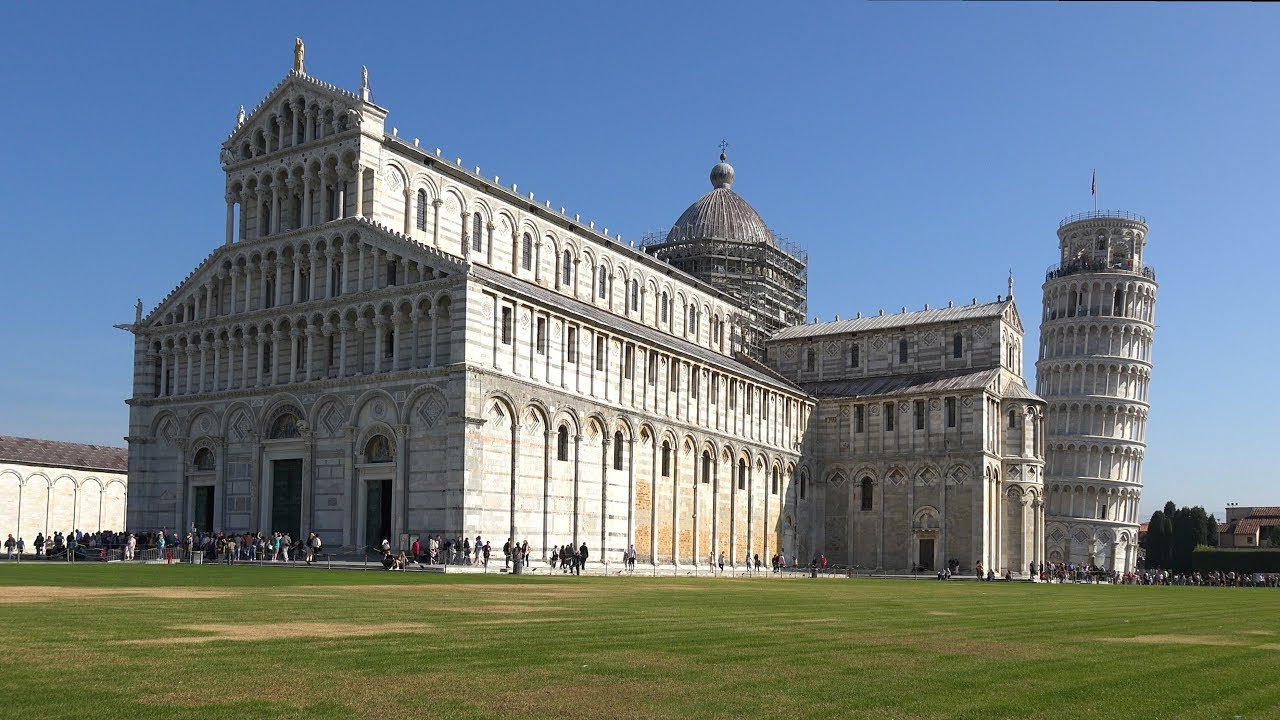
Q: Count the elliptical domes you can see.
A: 1